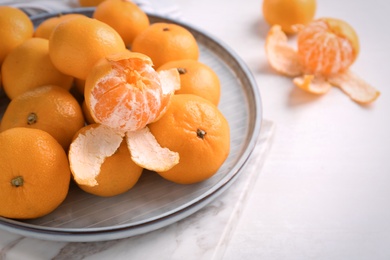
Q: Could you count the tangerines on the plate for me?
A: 12